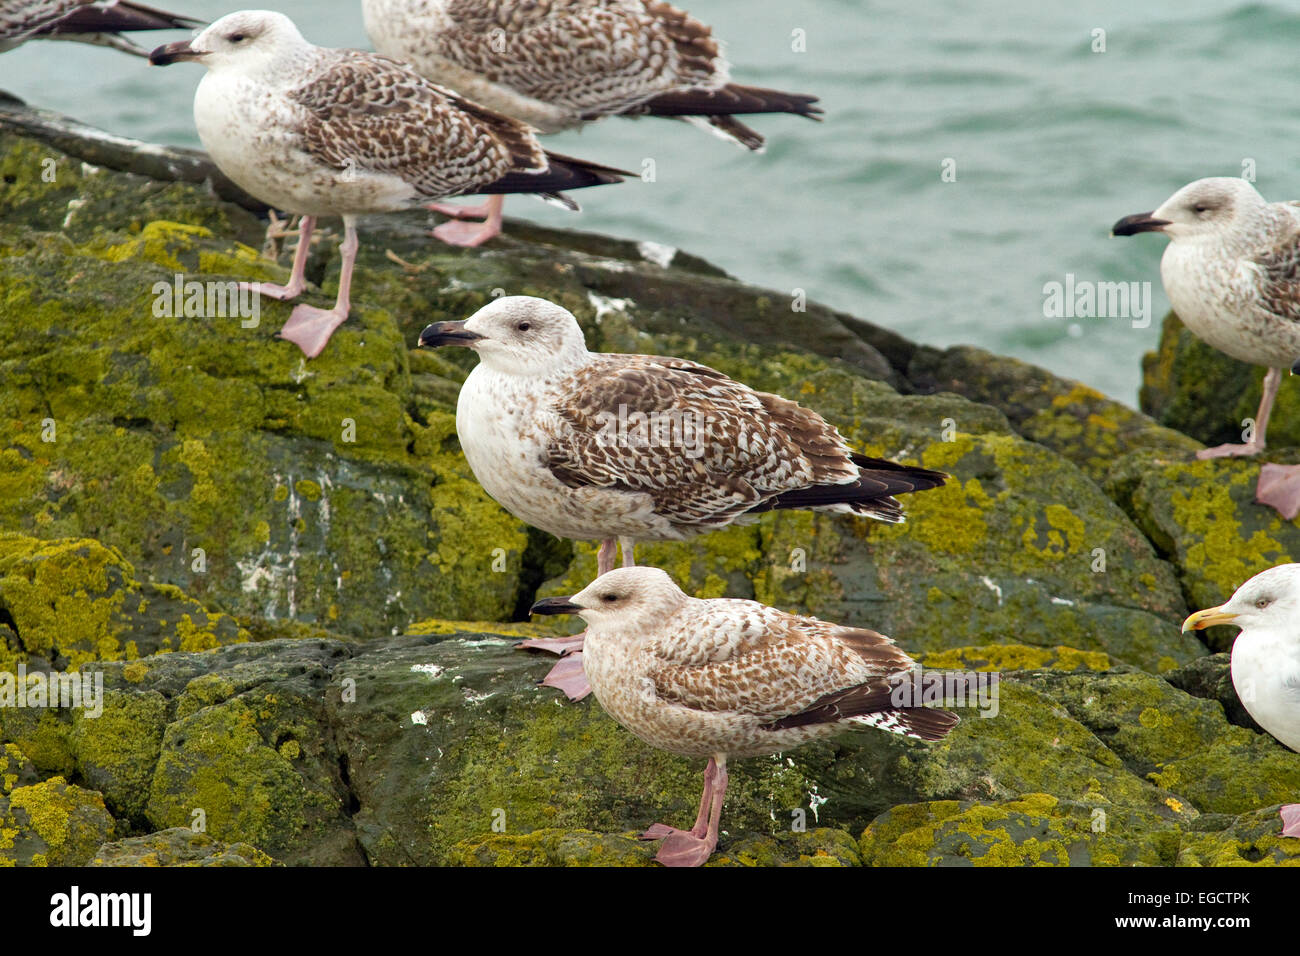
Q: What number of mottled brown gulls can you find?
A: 6